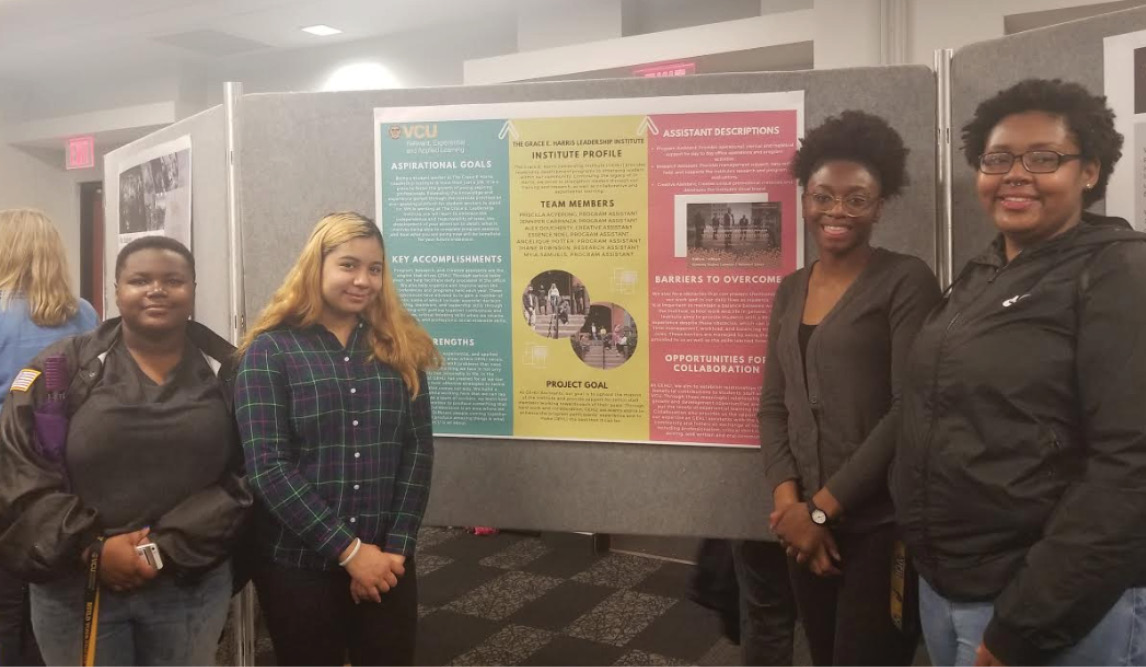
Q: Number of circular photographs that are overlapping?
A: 2